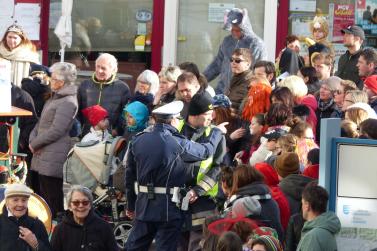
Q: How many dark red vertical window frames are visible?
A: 3